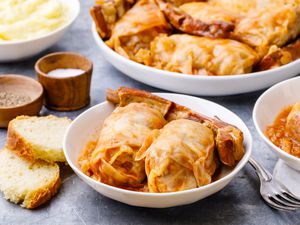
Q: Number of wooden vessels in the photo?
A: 2